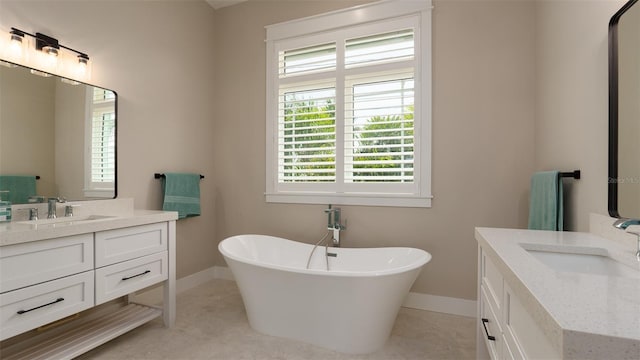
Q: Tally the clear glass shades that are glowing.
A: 3